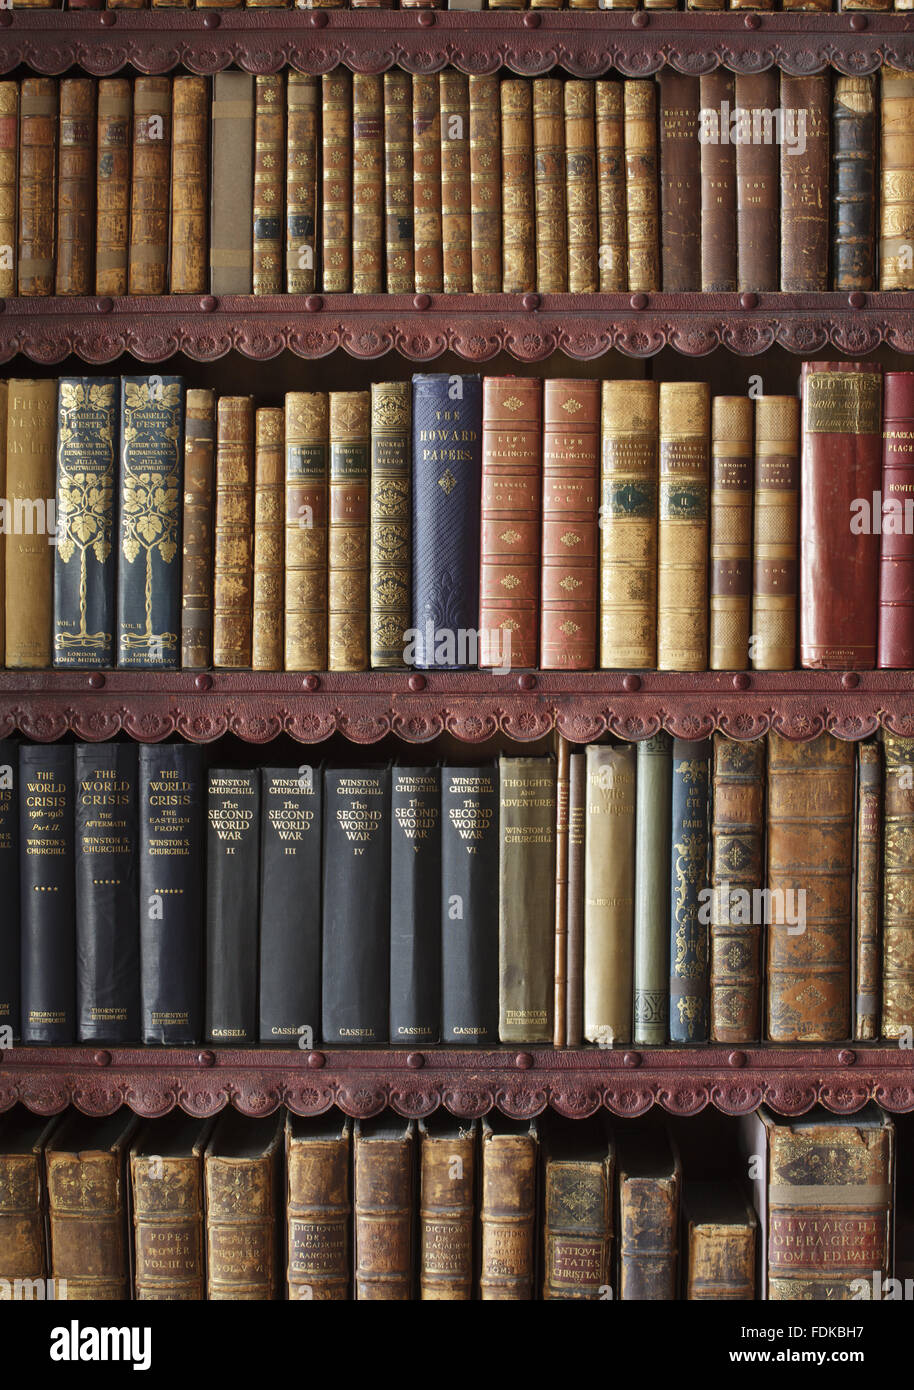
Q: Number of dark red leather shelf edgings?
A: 4